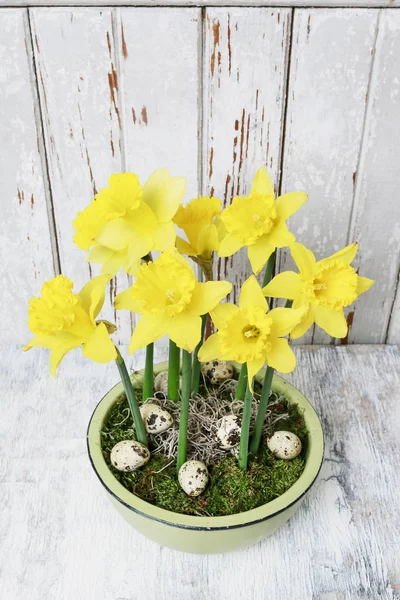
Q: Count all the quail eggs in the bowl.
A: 7